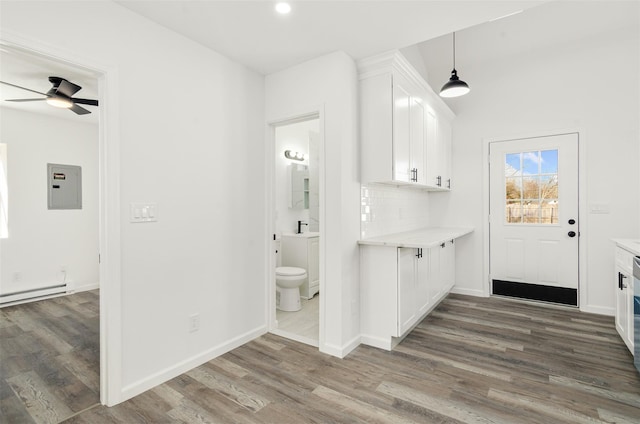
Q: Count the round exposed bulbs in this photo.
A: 3